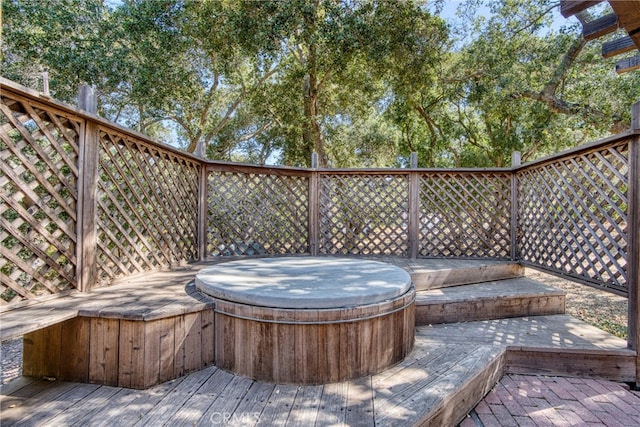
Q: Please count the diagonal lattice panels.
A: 6